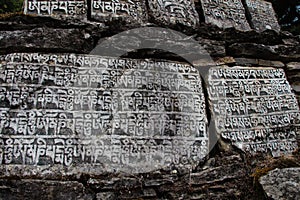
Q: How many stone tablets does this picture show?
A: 7